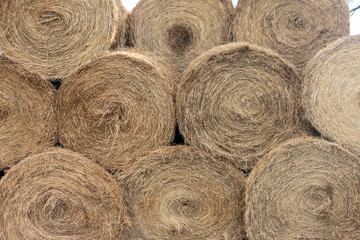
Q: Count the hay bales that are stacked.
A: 10